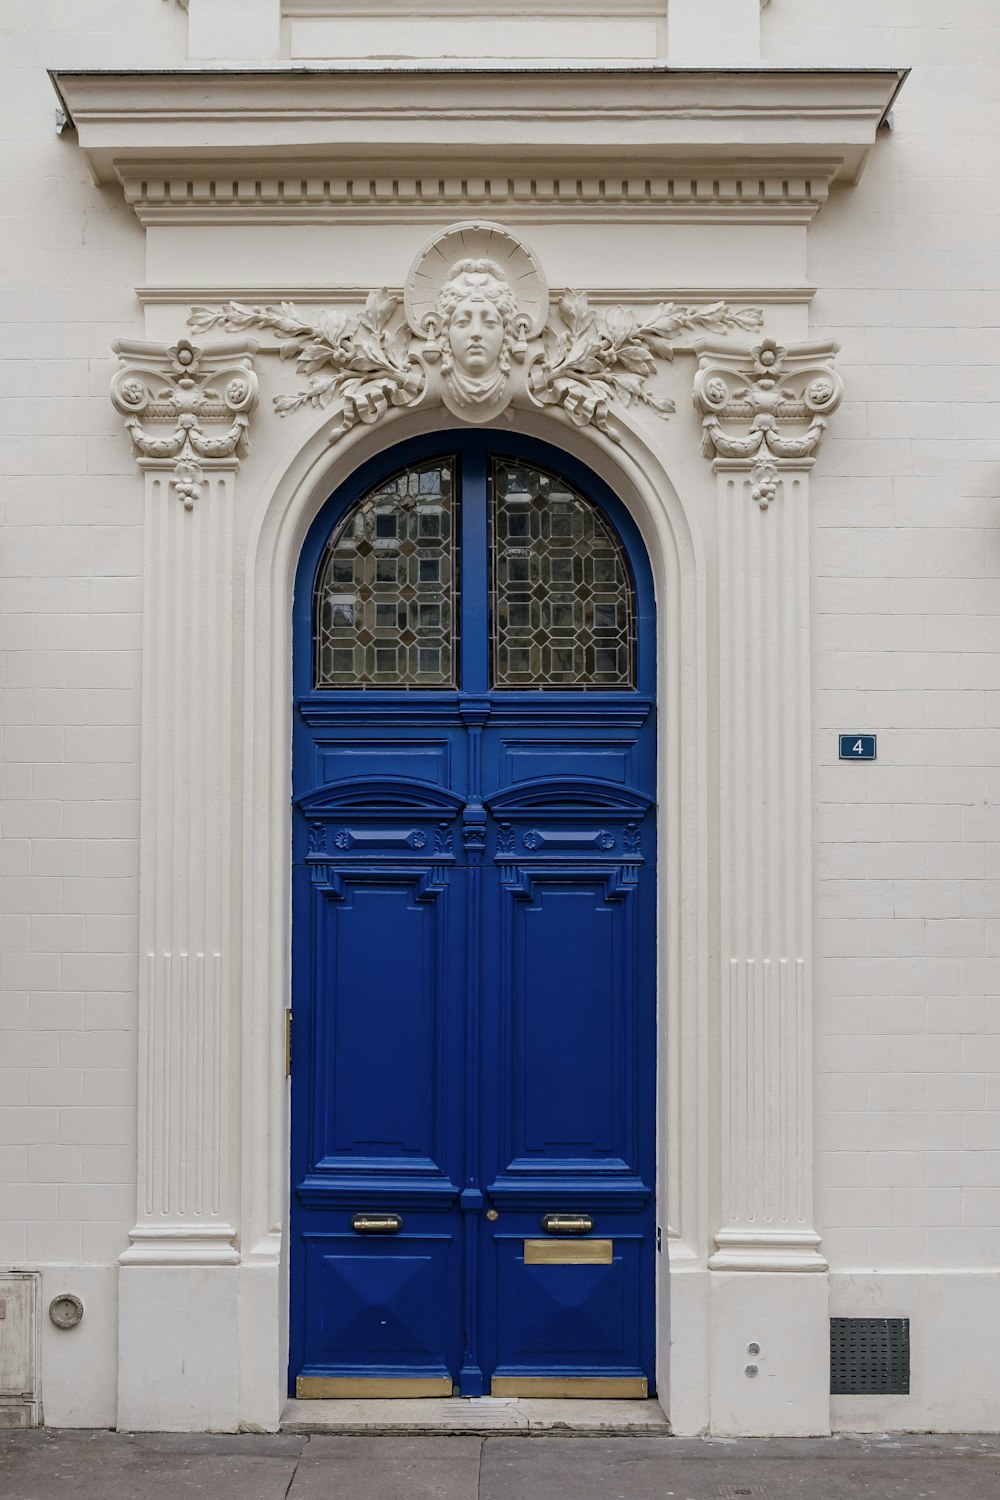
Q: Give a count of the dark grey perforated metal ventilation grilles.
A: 1